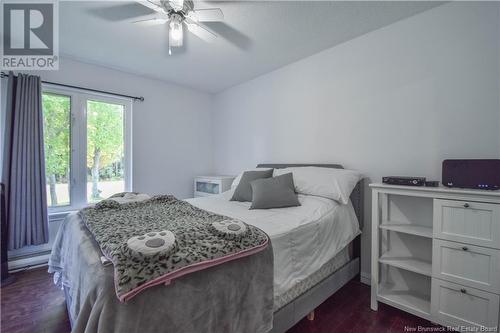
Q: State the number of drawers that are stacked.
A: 3